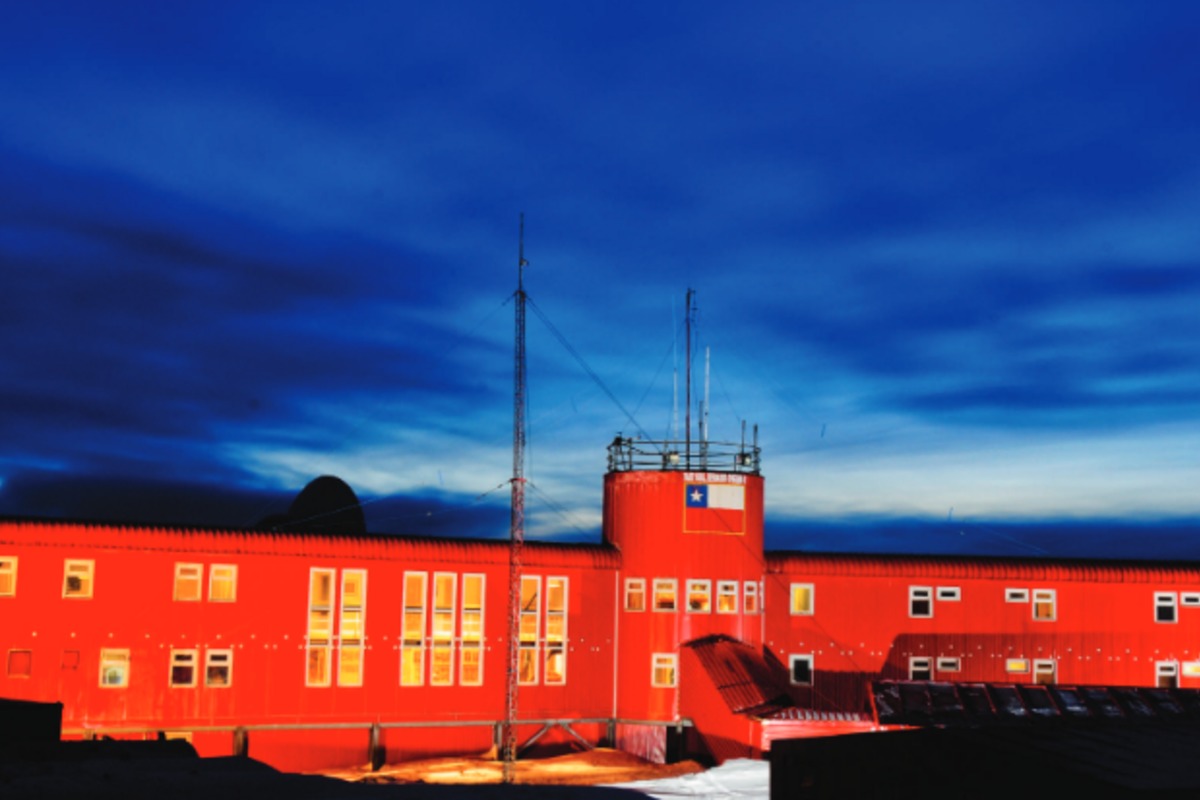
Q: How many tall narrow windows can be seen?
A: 7